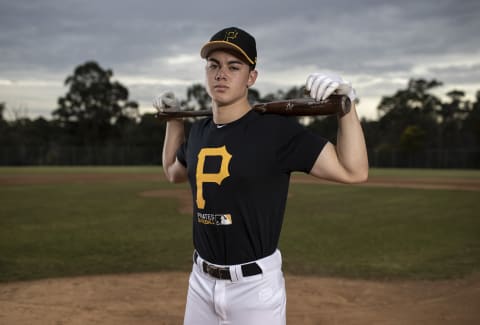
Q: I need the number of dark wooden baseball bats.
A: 1